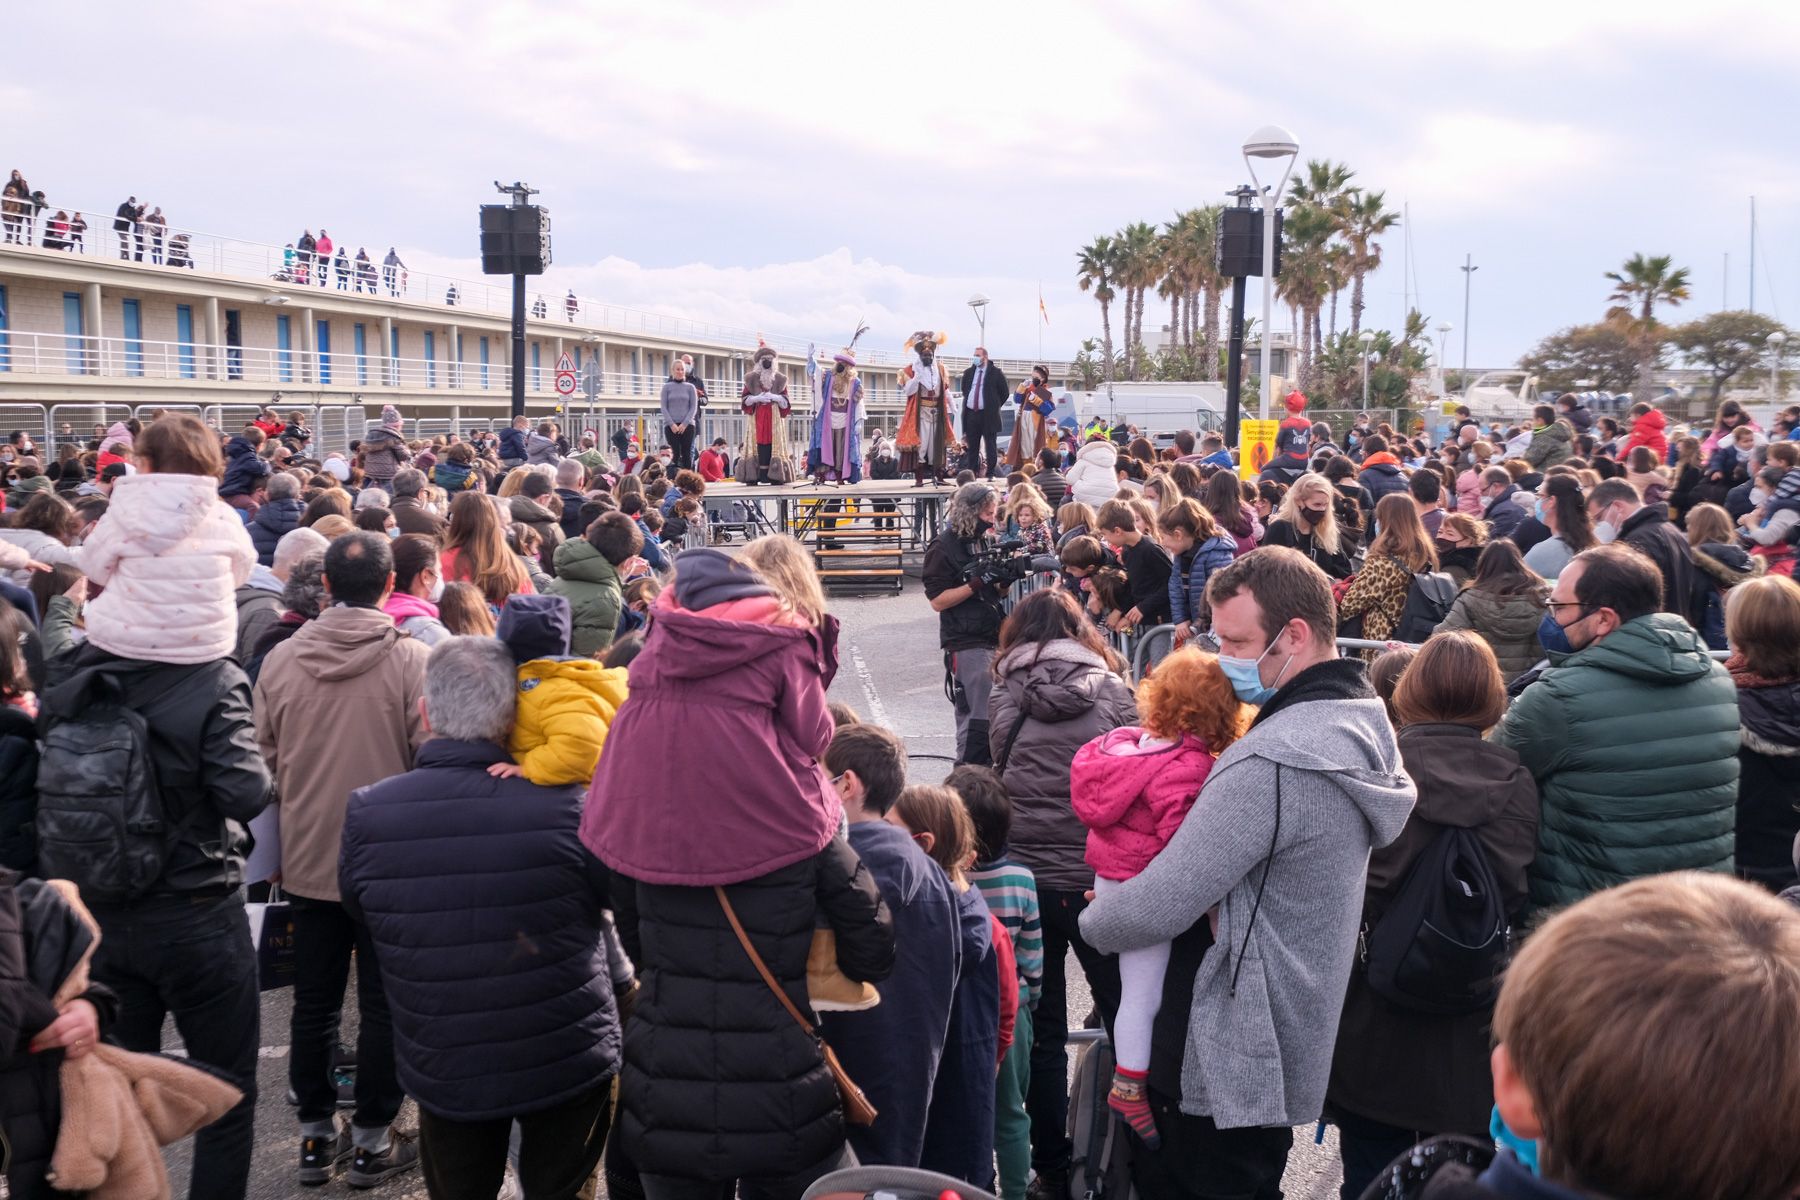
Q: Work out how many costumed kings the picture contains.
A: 3